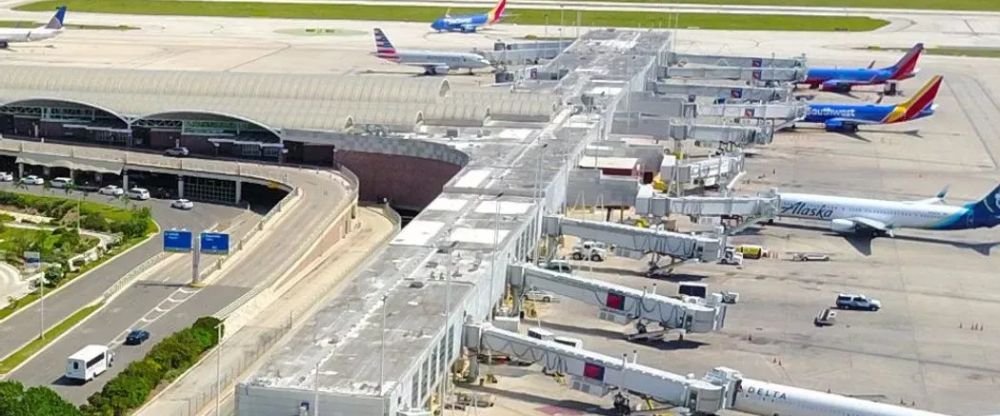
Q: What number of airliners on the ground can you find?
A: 7